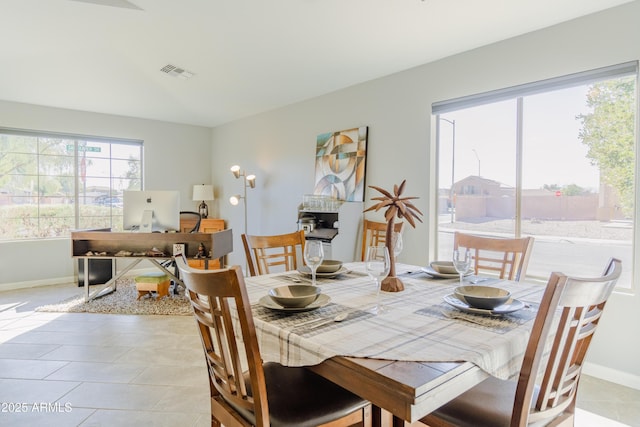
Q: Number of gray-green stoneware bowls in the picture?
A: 4